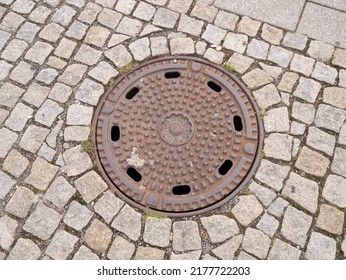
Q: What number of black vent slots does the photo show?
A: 8